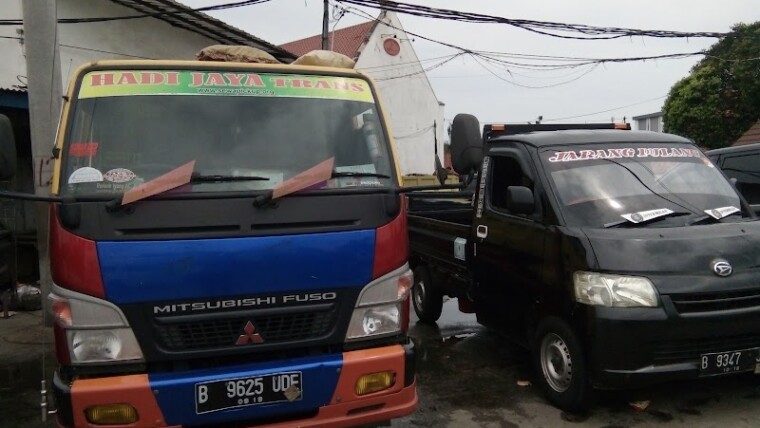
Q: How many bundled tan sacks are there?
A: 2